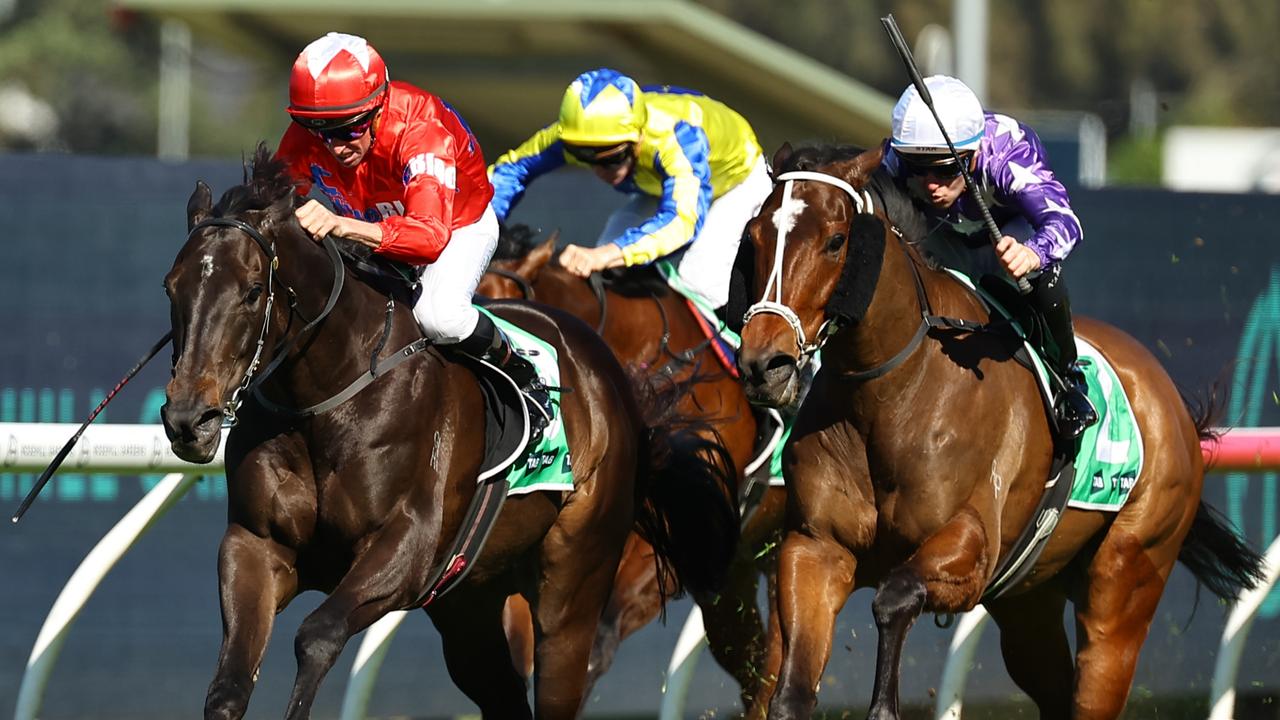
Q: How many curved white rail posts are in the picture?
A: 5